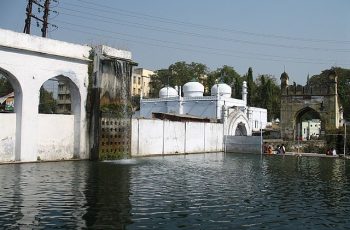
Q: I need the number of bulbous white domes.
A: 3